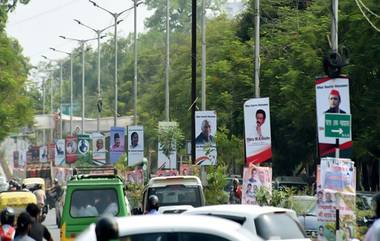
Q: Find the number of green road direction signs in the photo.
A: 1